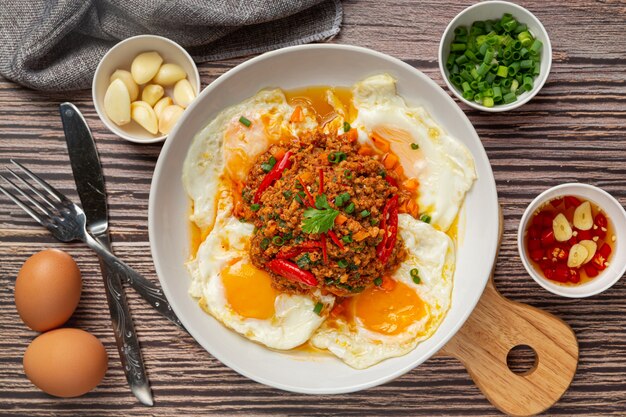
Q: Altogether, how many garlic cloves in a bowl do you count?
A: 9